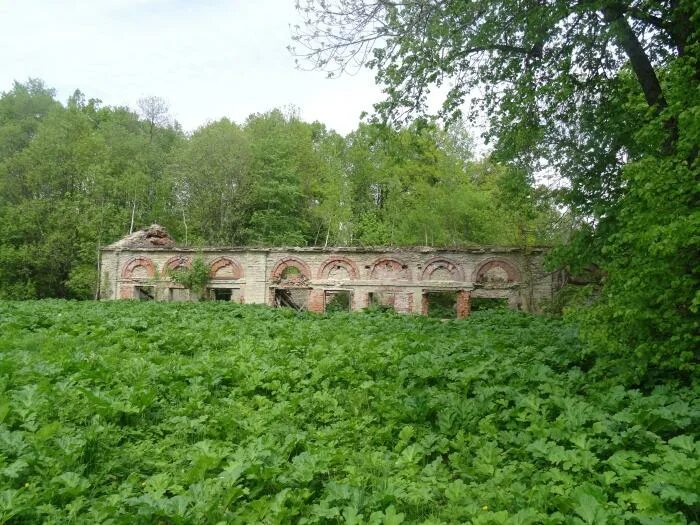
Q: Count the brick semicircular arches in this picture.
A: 8